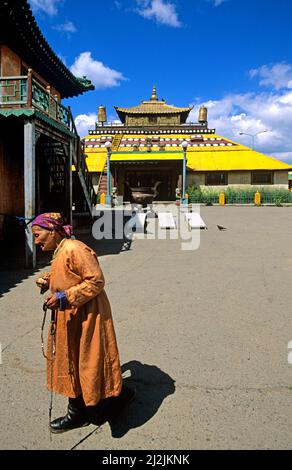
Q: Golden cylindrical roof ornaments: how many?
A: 2